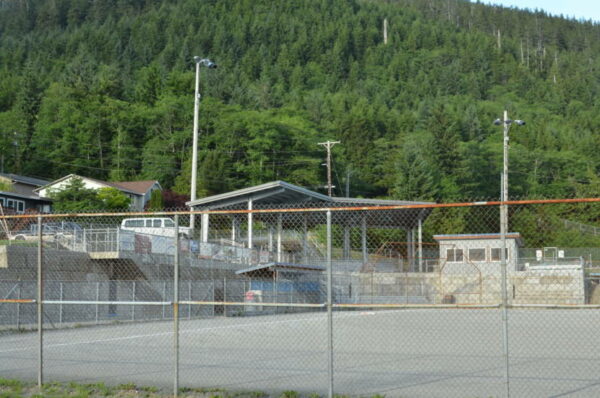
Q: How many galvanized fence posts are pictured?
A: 4